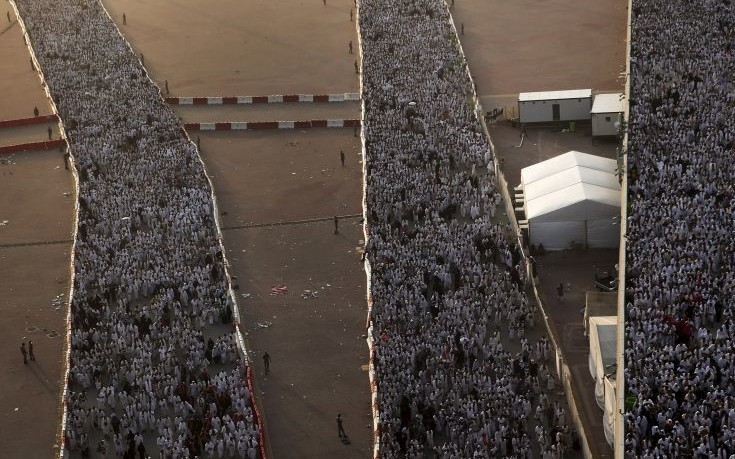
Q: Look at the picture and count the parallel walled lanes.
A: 3